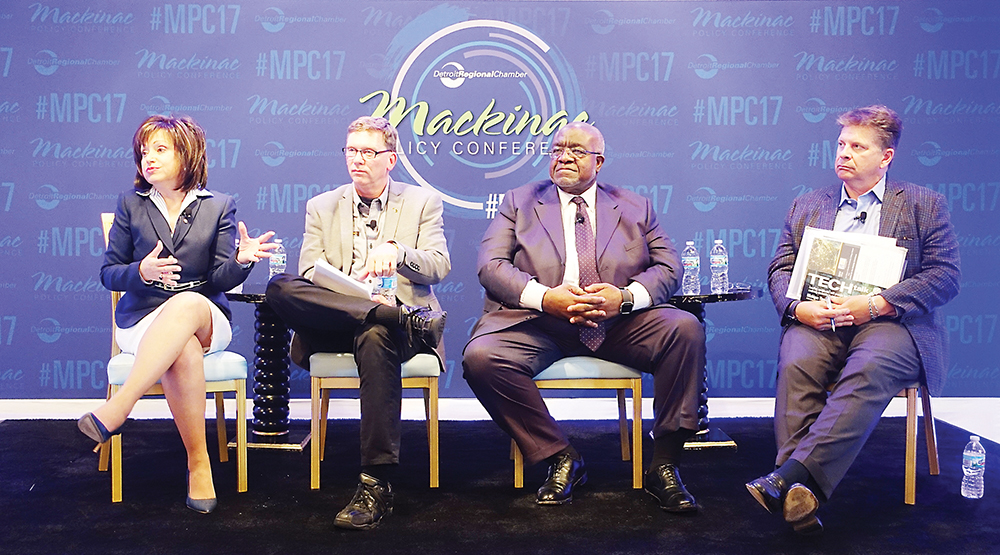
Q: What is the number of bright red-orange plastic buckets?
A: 0